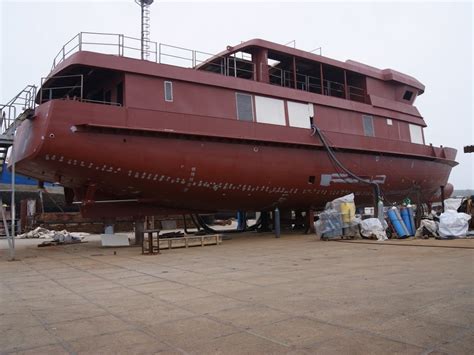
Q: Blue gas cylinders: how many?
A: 2